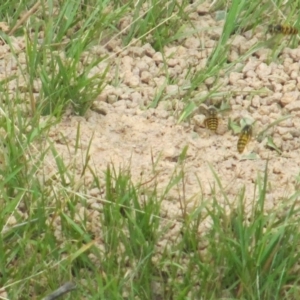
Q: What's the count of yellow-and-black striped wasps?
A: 3